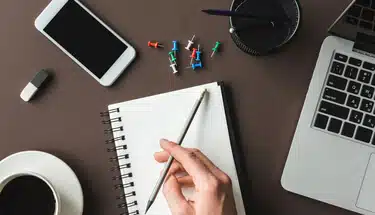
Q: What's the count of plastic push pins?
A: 9